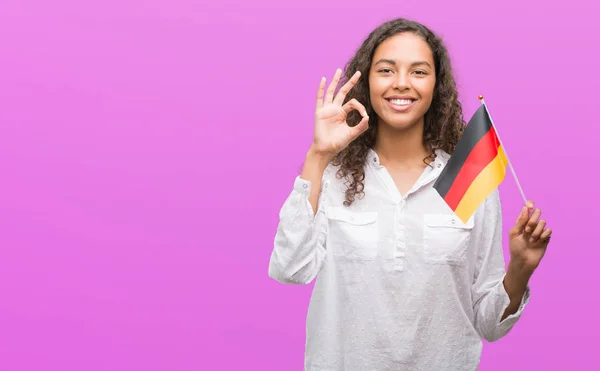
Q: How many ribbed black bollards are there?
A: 0